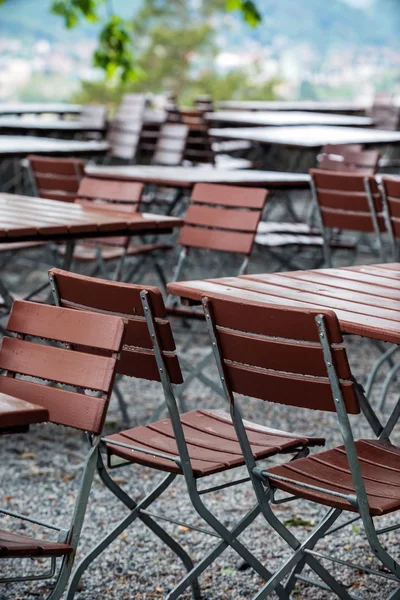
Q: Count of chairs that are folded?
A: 0